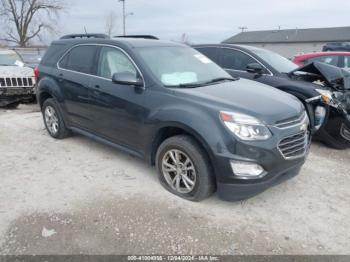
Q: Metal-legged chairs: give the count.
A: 0